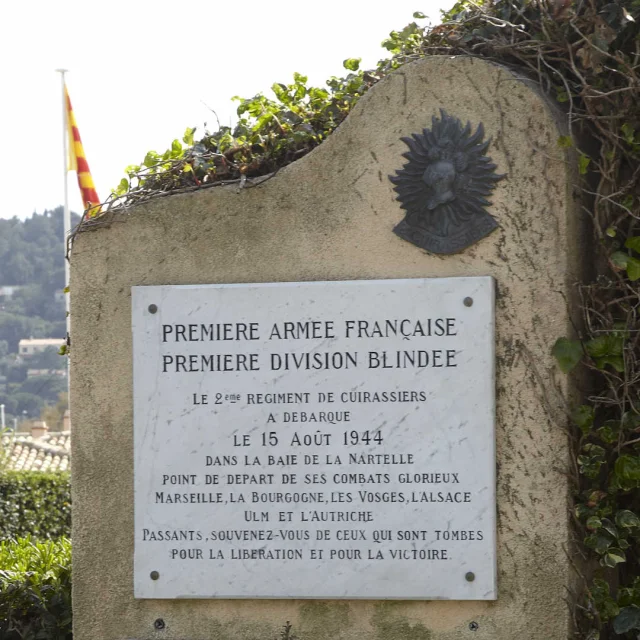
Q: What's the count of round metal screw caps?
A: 4